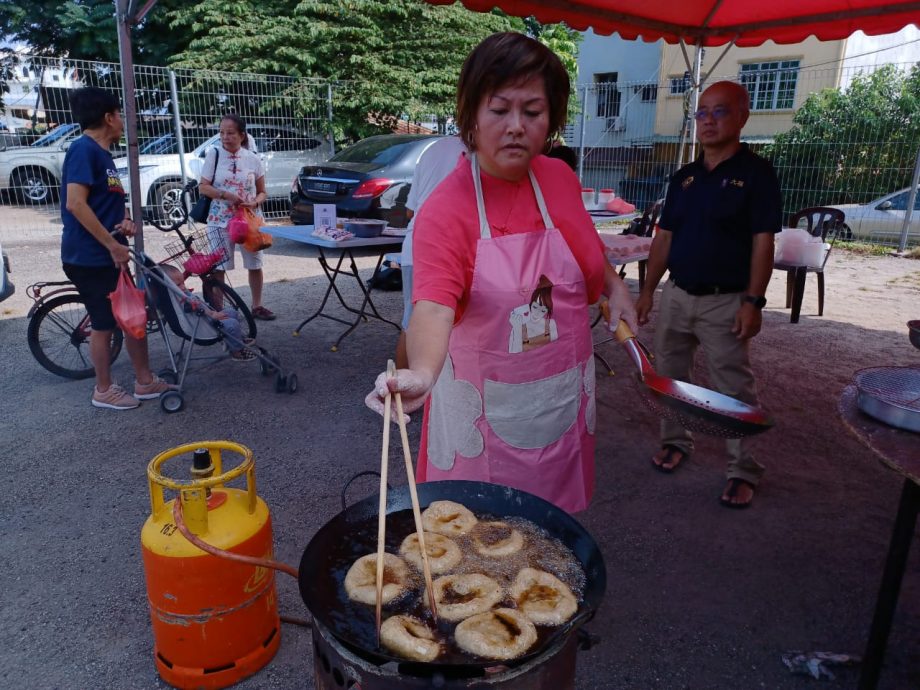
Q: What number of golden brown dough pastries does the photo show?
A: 8